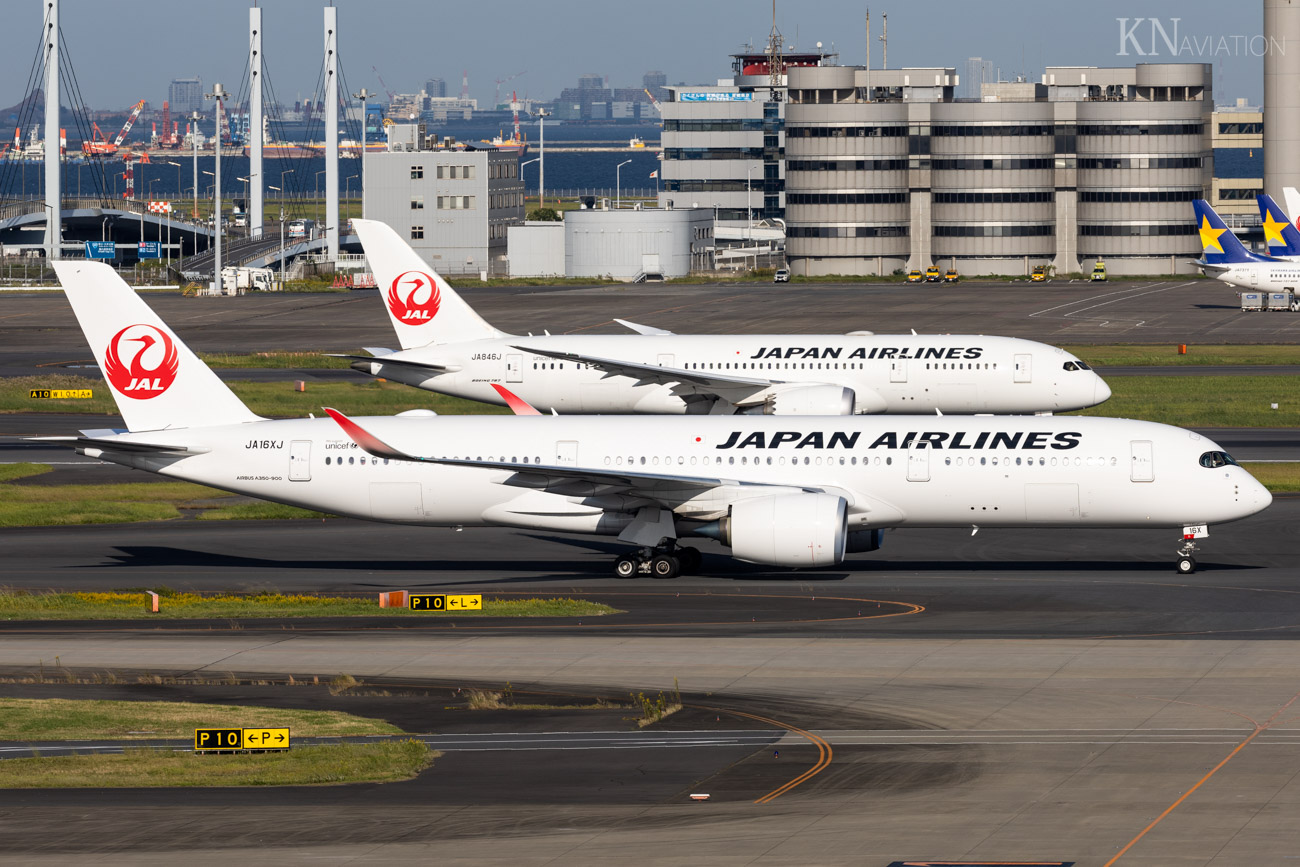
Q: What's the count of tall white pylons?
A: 3